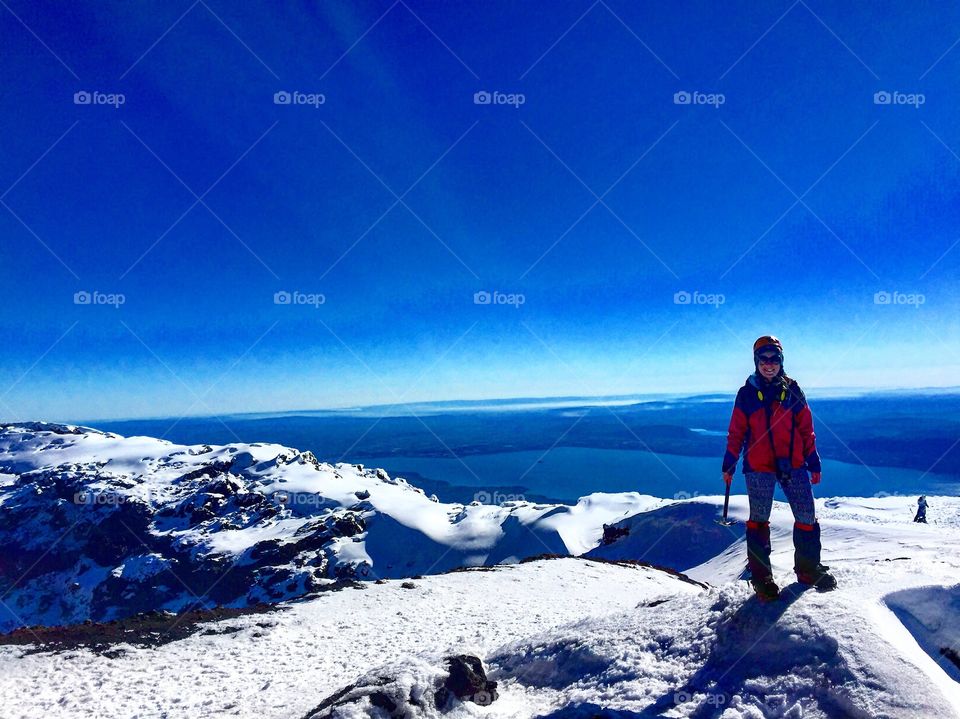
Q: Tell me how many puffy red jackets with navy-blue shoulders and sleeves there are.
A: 1